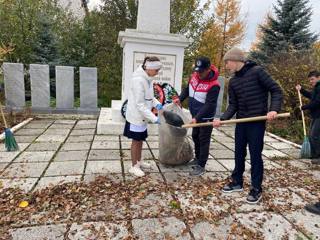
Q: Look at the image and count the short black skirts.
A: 1